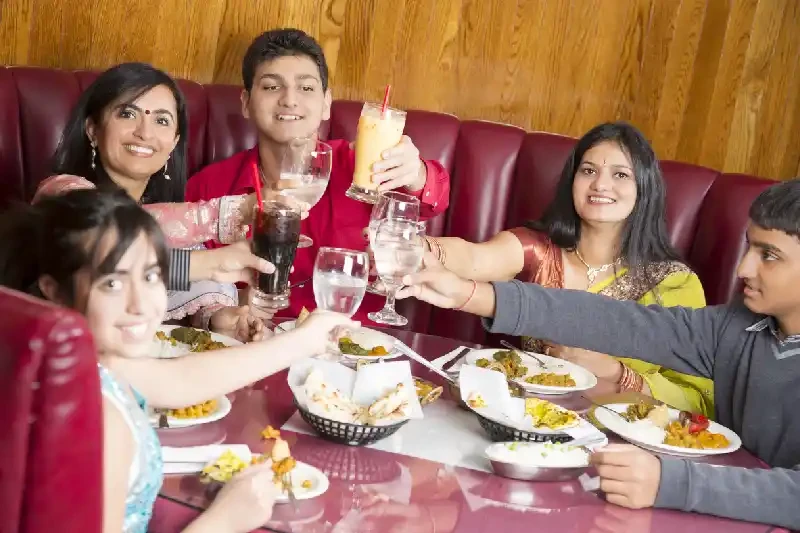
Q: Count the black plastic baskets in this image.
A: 2